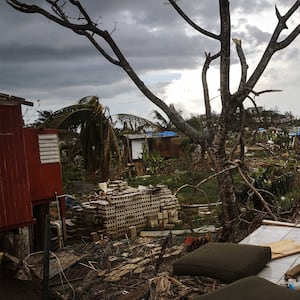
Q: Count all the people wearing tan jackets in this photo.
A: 0